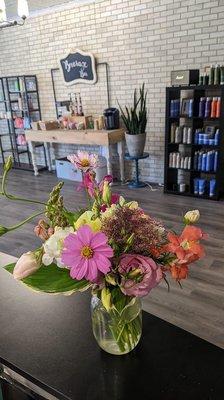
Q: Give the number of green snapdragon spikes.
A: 2